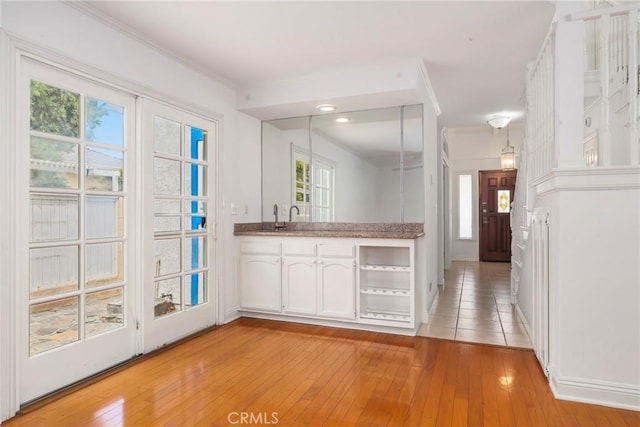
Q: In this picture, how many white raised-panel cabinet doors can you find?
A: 3